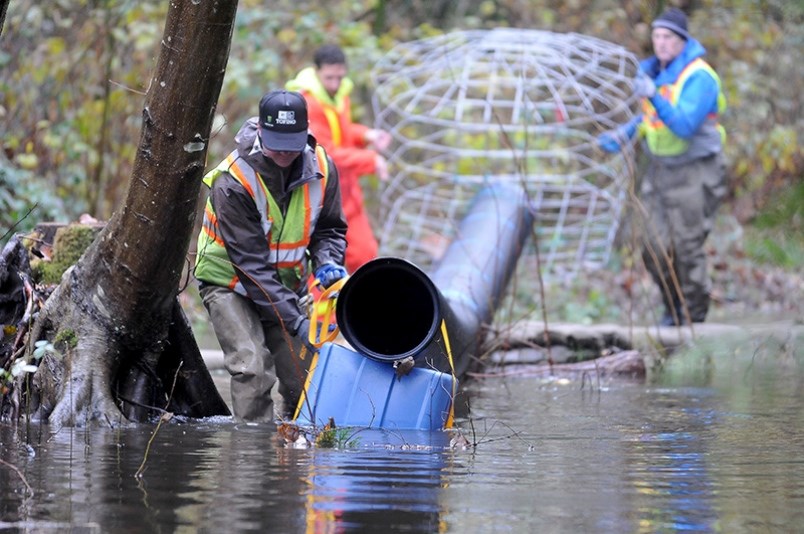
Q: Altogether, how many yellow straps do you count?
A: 2